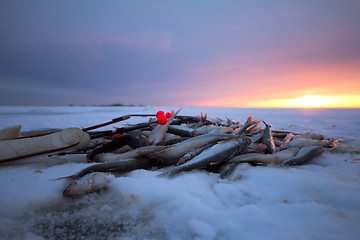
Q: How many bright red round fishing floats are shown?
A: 3